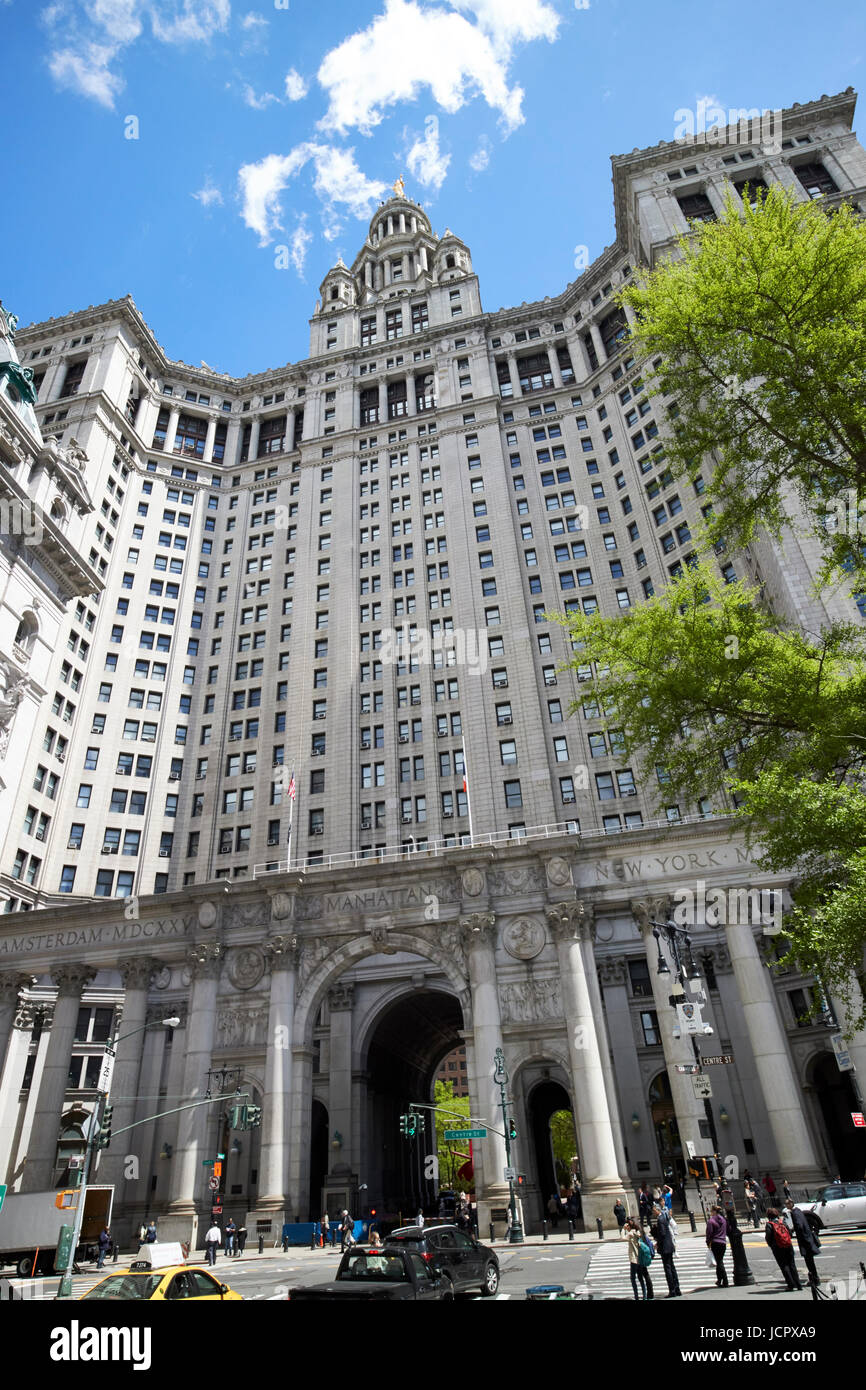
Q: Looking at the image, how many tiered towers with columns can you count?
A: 1